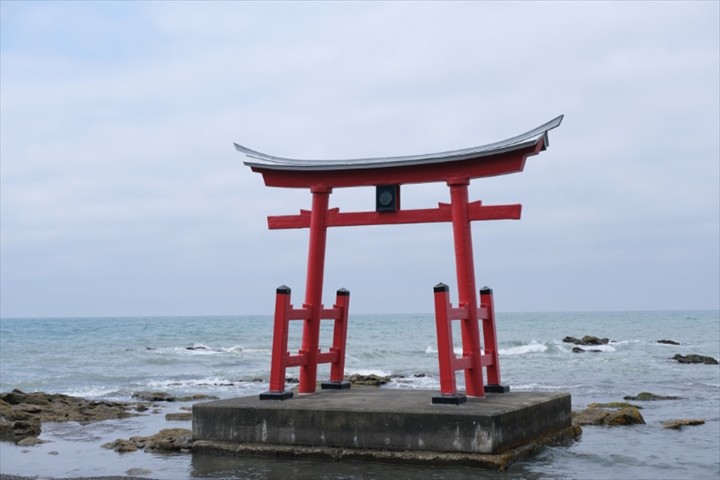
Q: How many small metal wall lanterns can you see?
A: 0